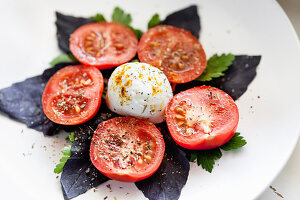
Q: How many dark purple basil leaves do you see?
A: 6